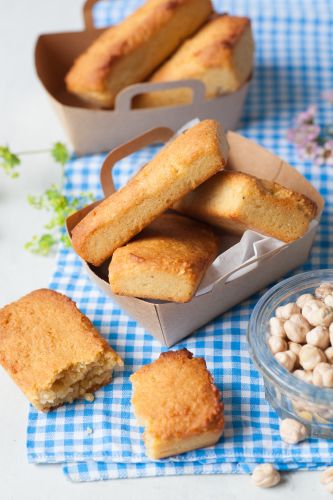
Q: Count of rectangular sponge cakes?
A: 7